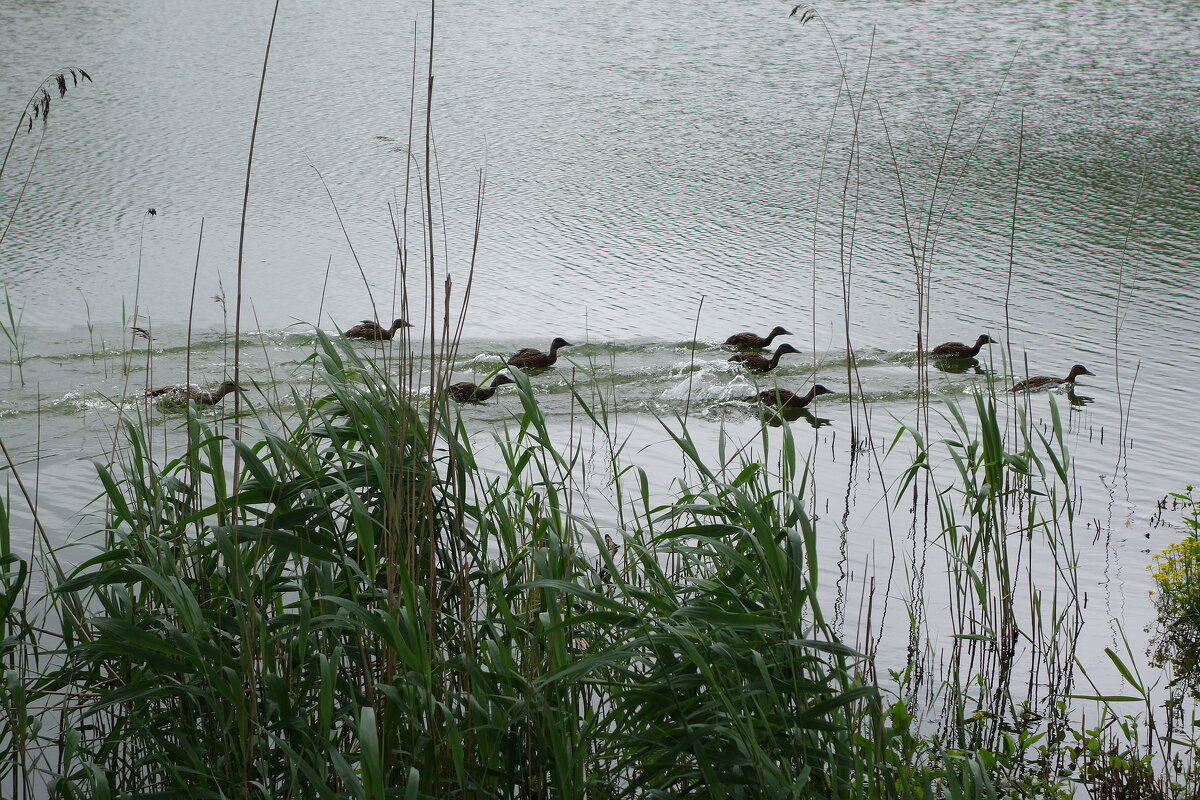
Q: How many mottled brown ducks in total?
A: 9